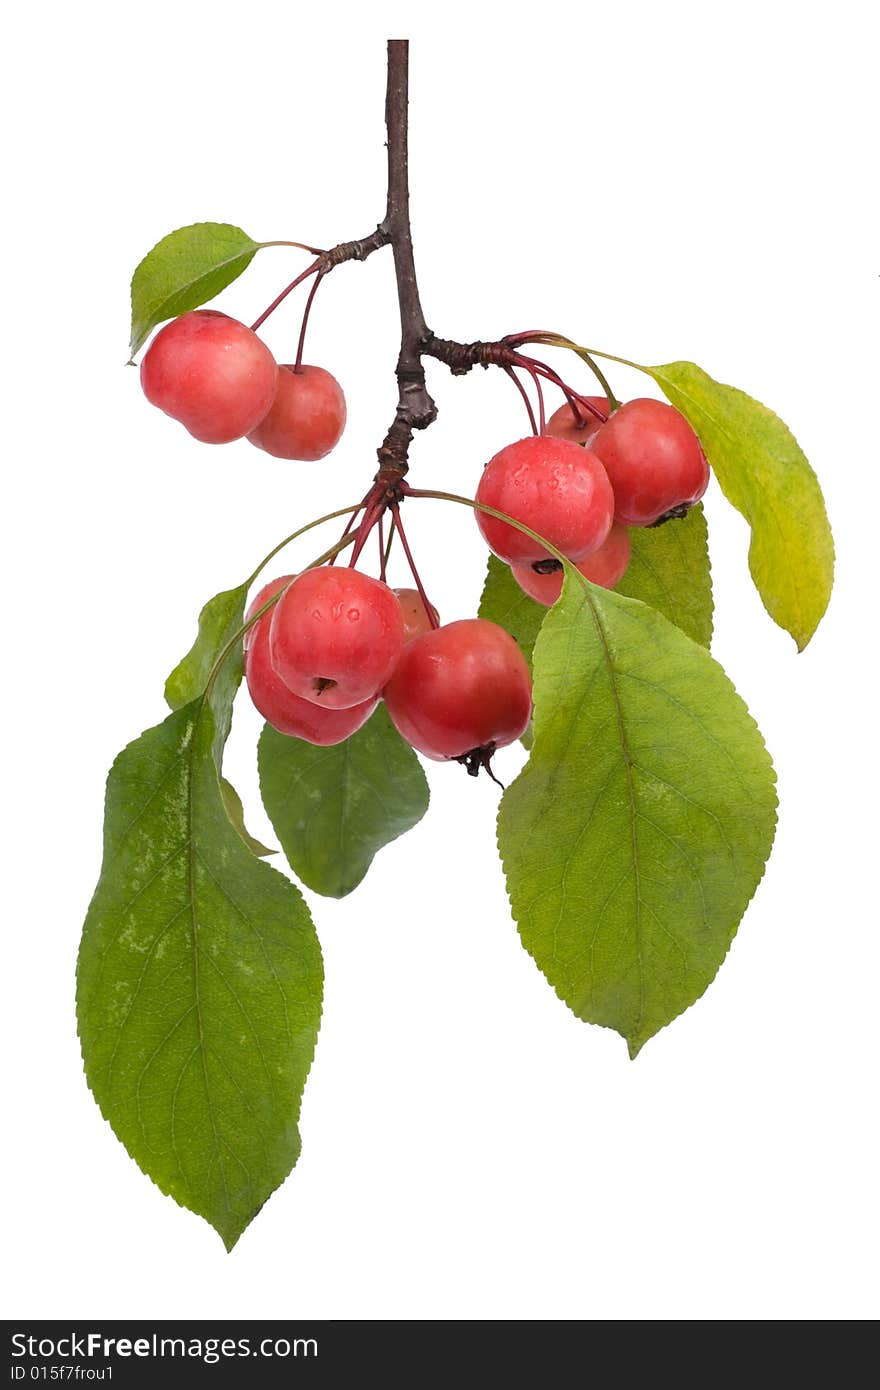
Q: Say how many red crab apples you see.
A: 11